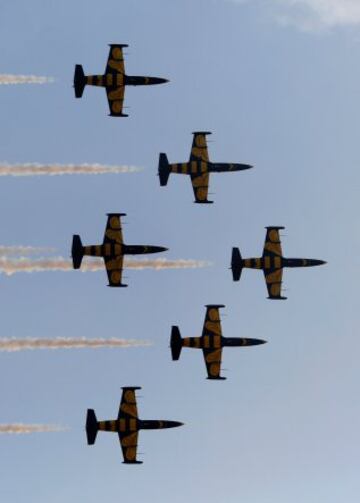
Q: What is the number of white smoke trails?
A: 6